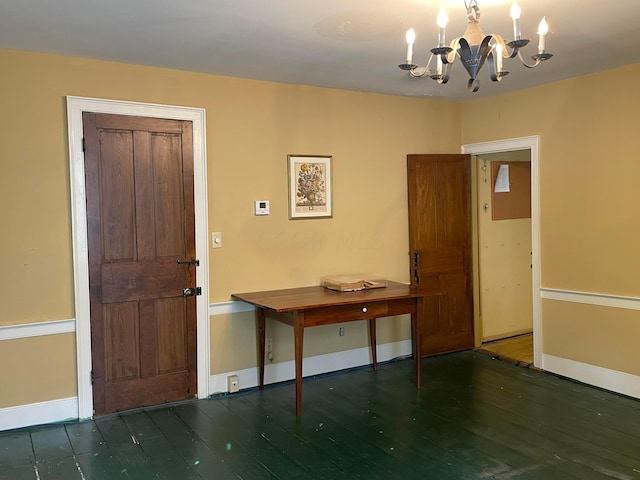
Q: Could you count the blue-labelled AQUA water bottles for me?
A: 0